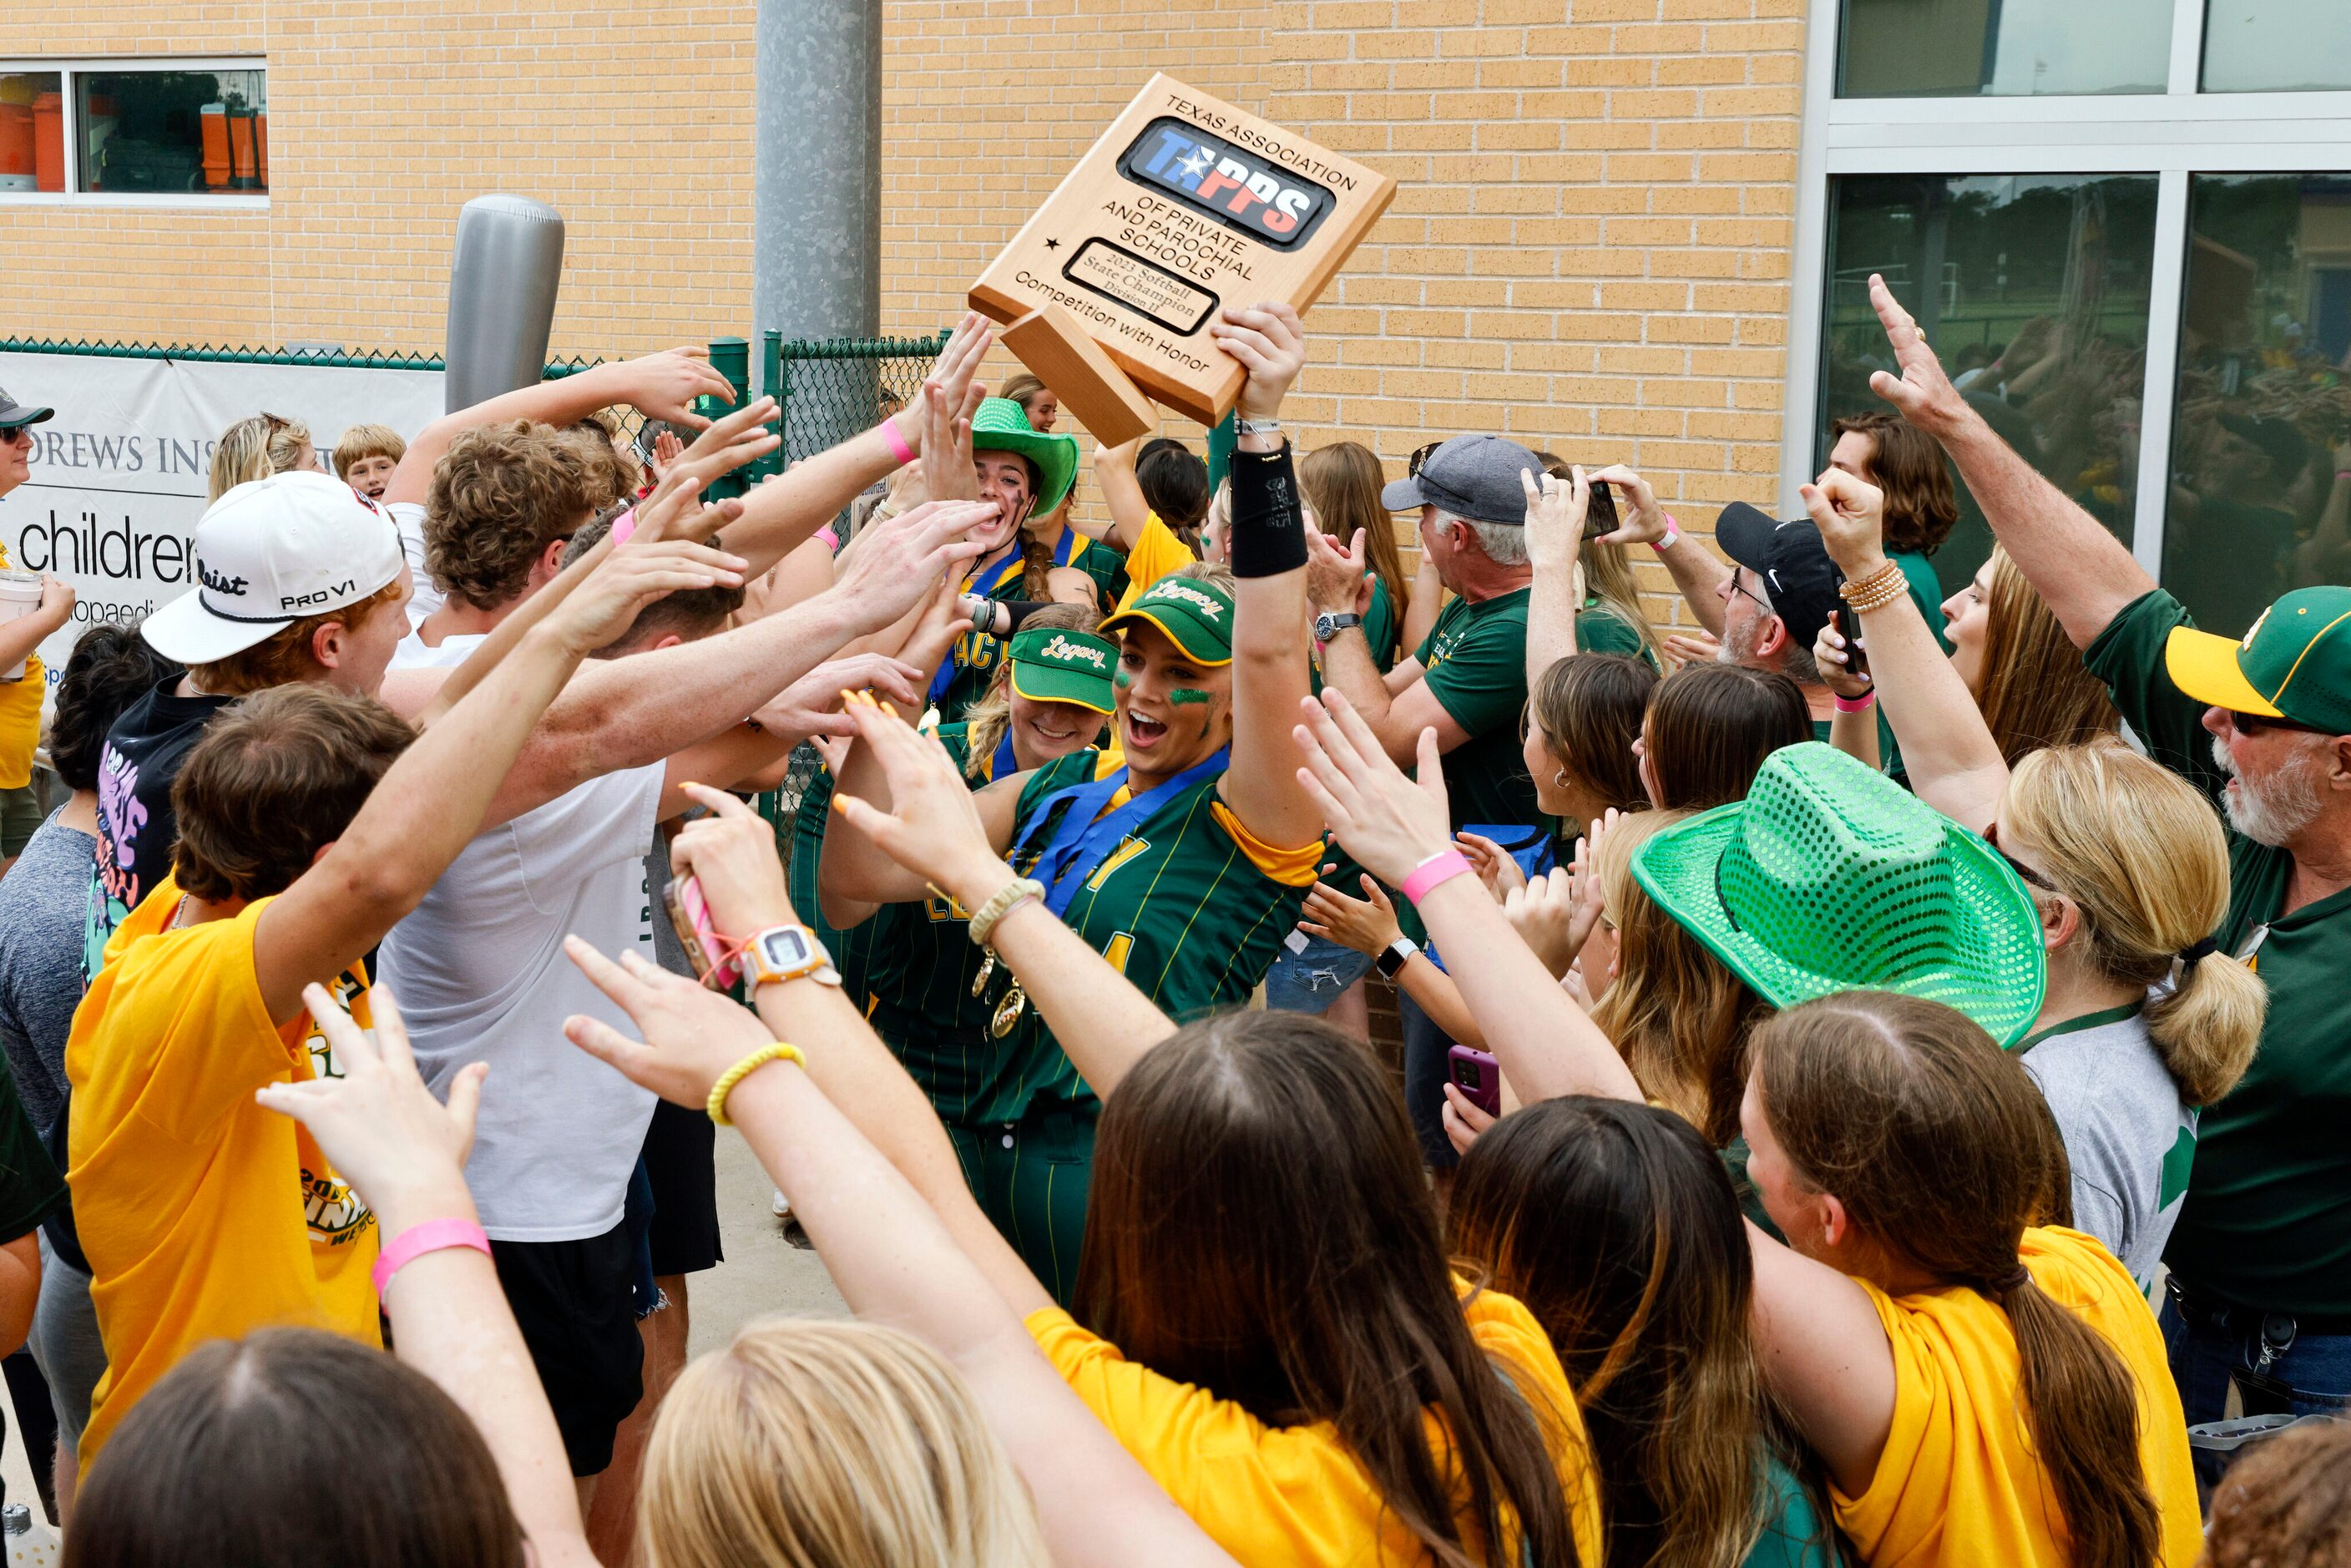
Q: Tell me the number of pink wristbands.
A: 7